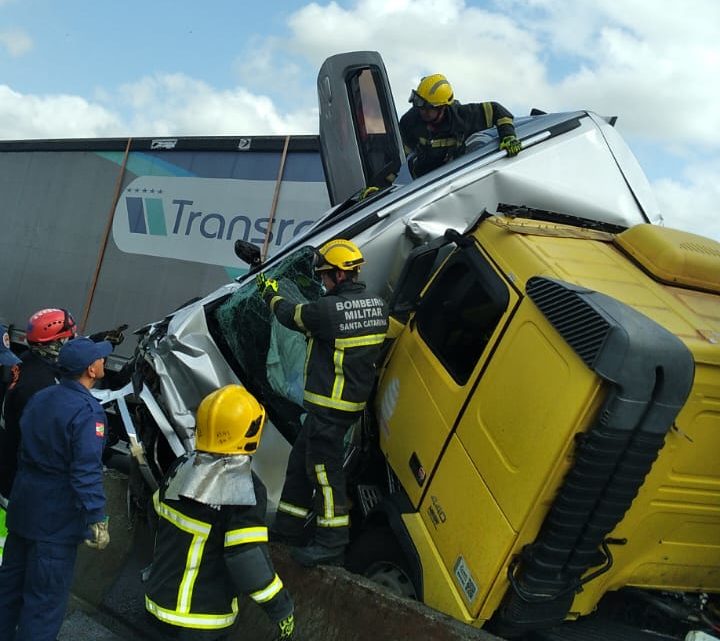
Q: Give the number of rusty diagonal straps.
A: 2